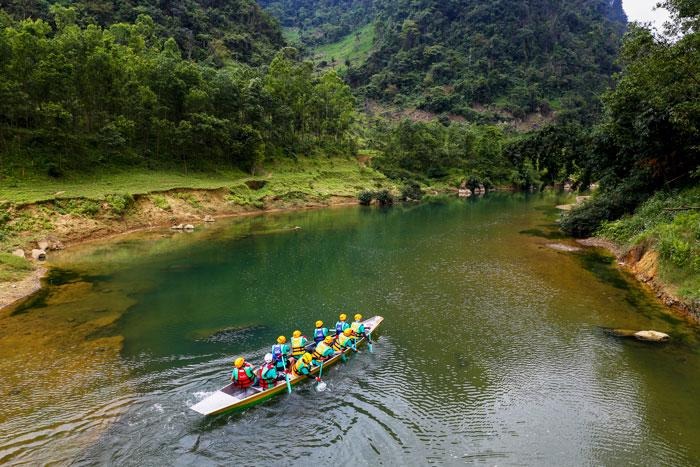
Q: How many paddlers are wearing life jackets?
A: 10